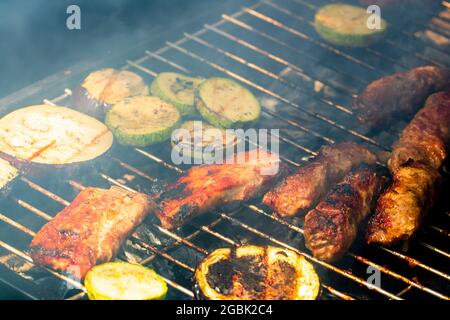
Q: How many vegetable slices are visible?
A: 10